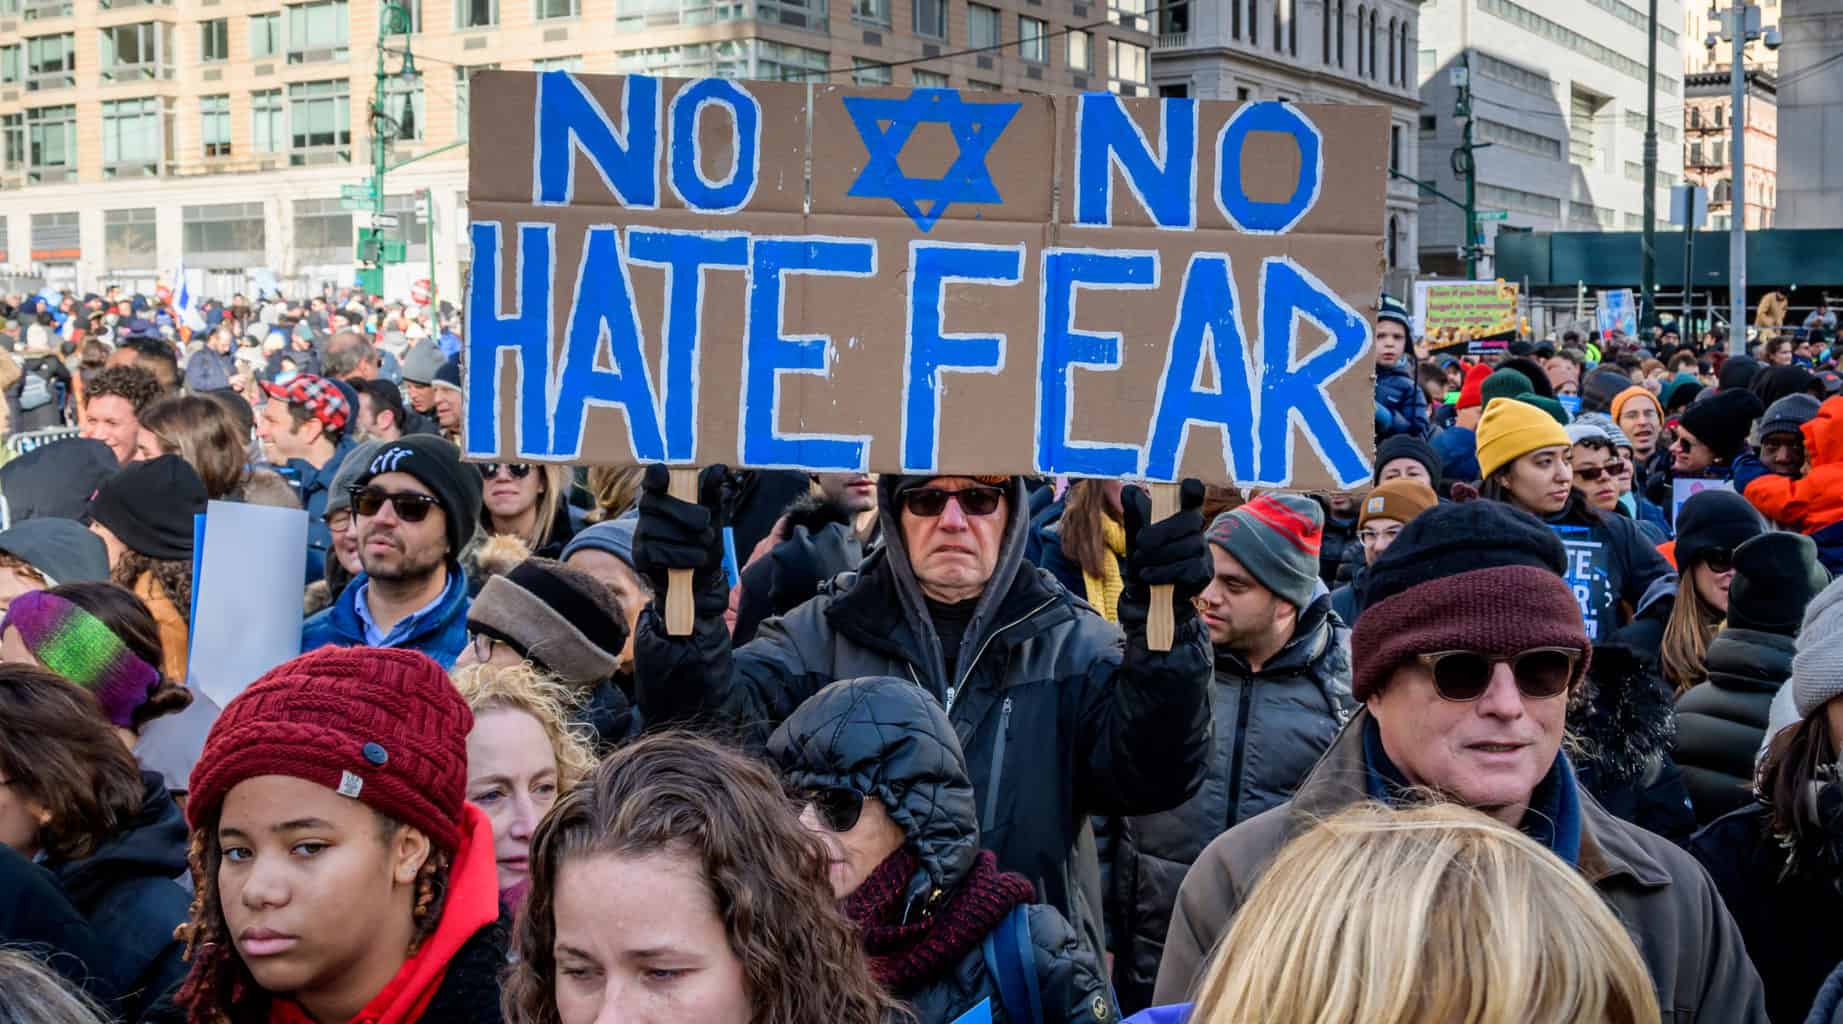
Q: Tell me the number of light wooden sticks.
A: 2